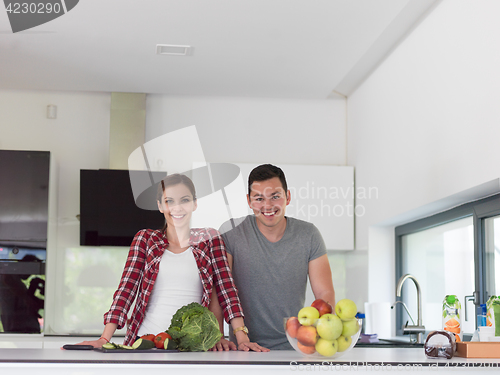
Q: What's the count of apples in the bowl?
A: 10